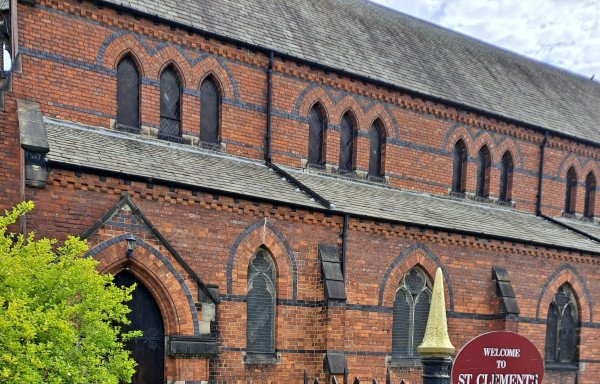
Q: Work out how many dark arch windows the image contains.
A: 14